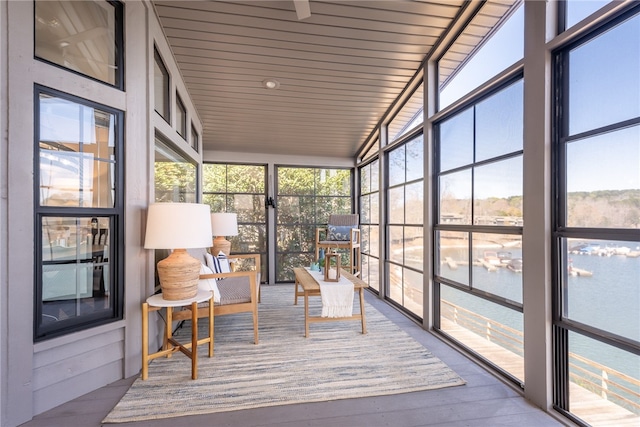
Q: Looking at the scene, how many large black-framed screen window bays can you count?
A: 6